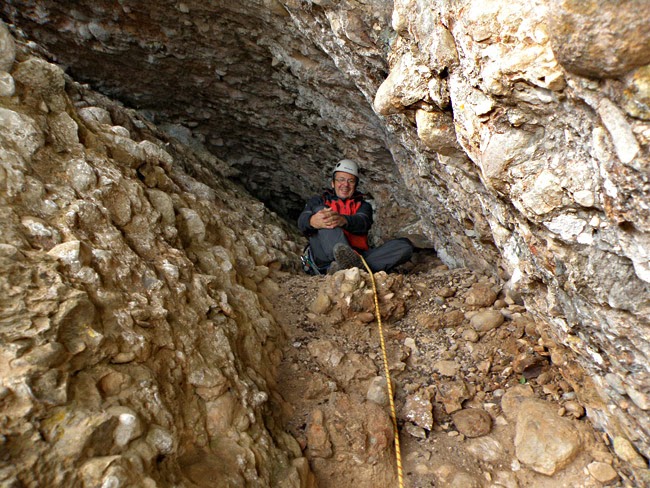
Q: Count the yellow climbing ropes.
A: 1